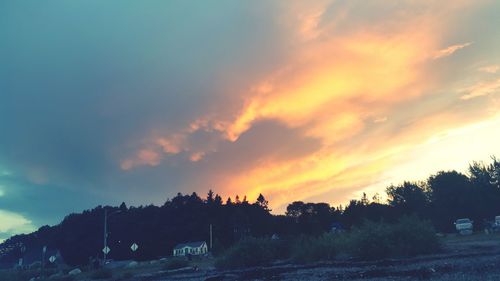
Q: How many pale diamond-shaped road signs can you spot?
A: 3